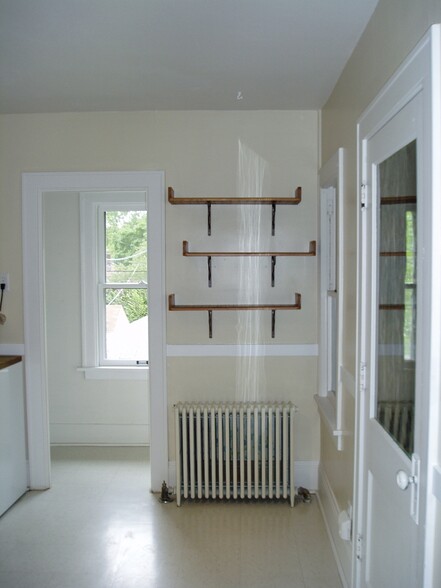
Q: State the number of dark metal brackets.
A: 6